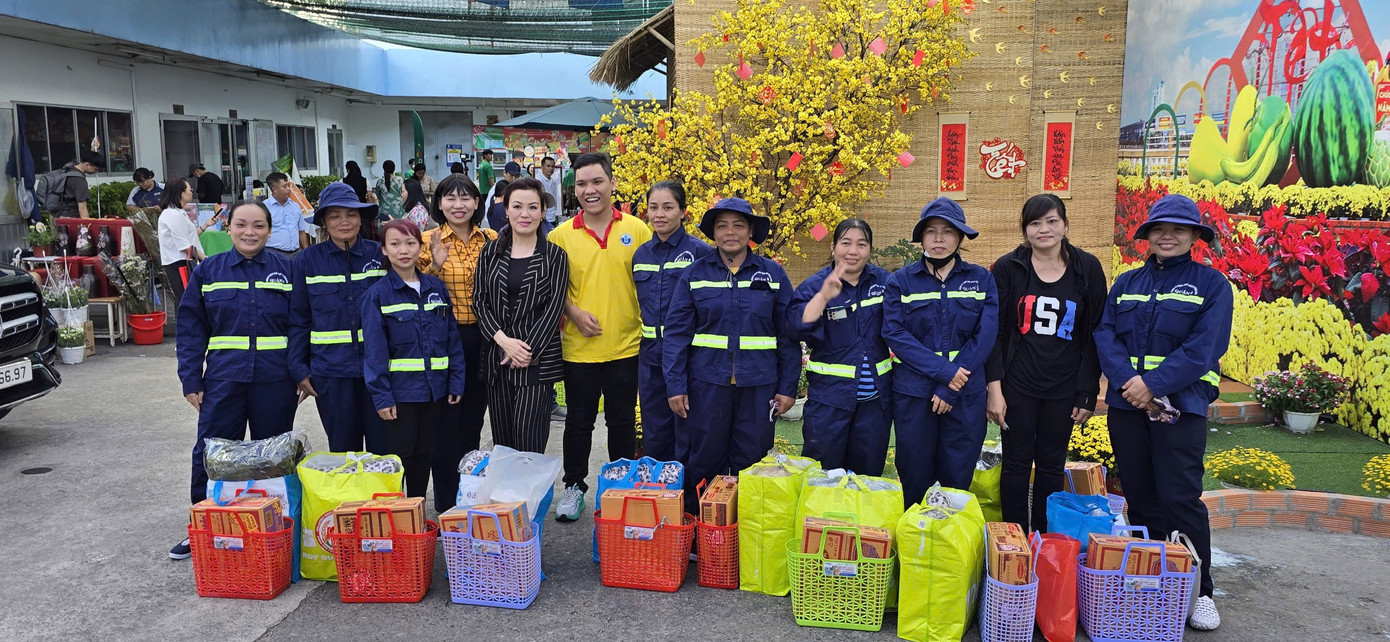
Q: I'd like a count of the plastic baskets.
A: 9